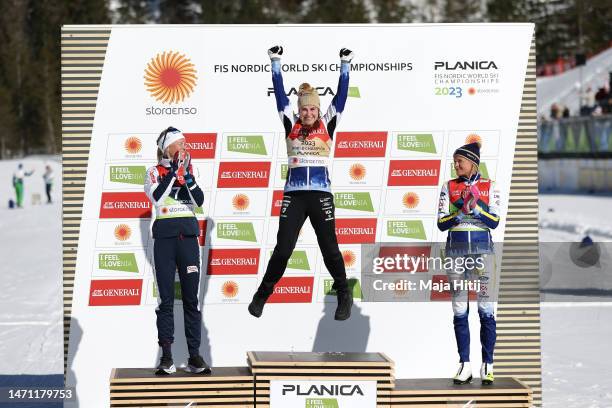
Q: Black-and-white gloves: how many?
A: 2